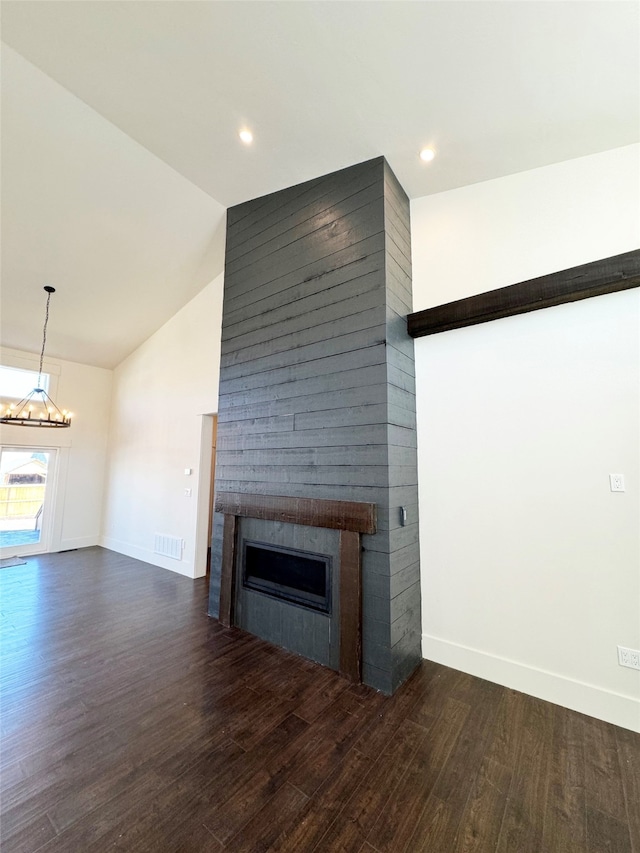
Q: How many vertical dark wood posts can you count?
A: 2